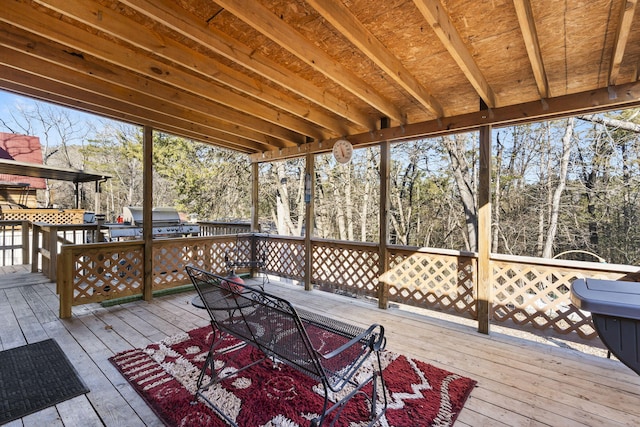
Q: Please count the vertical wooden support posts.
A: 5